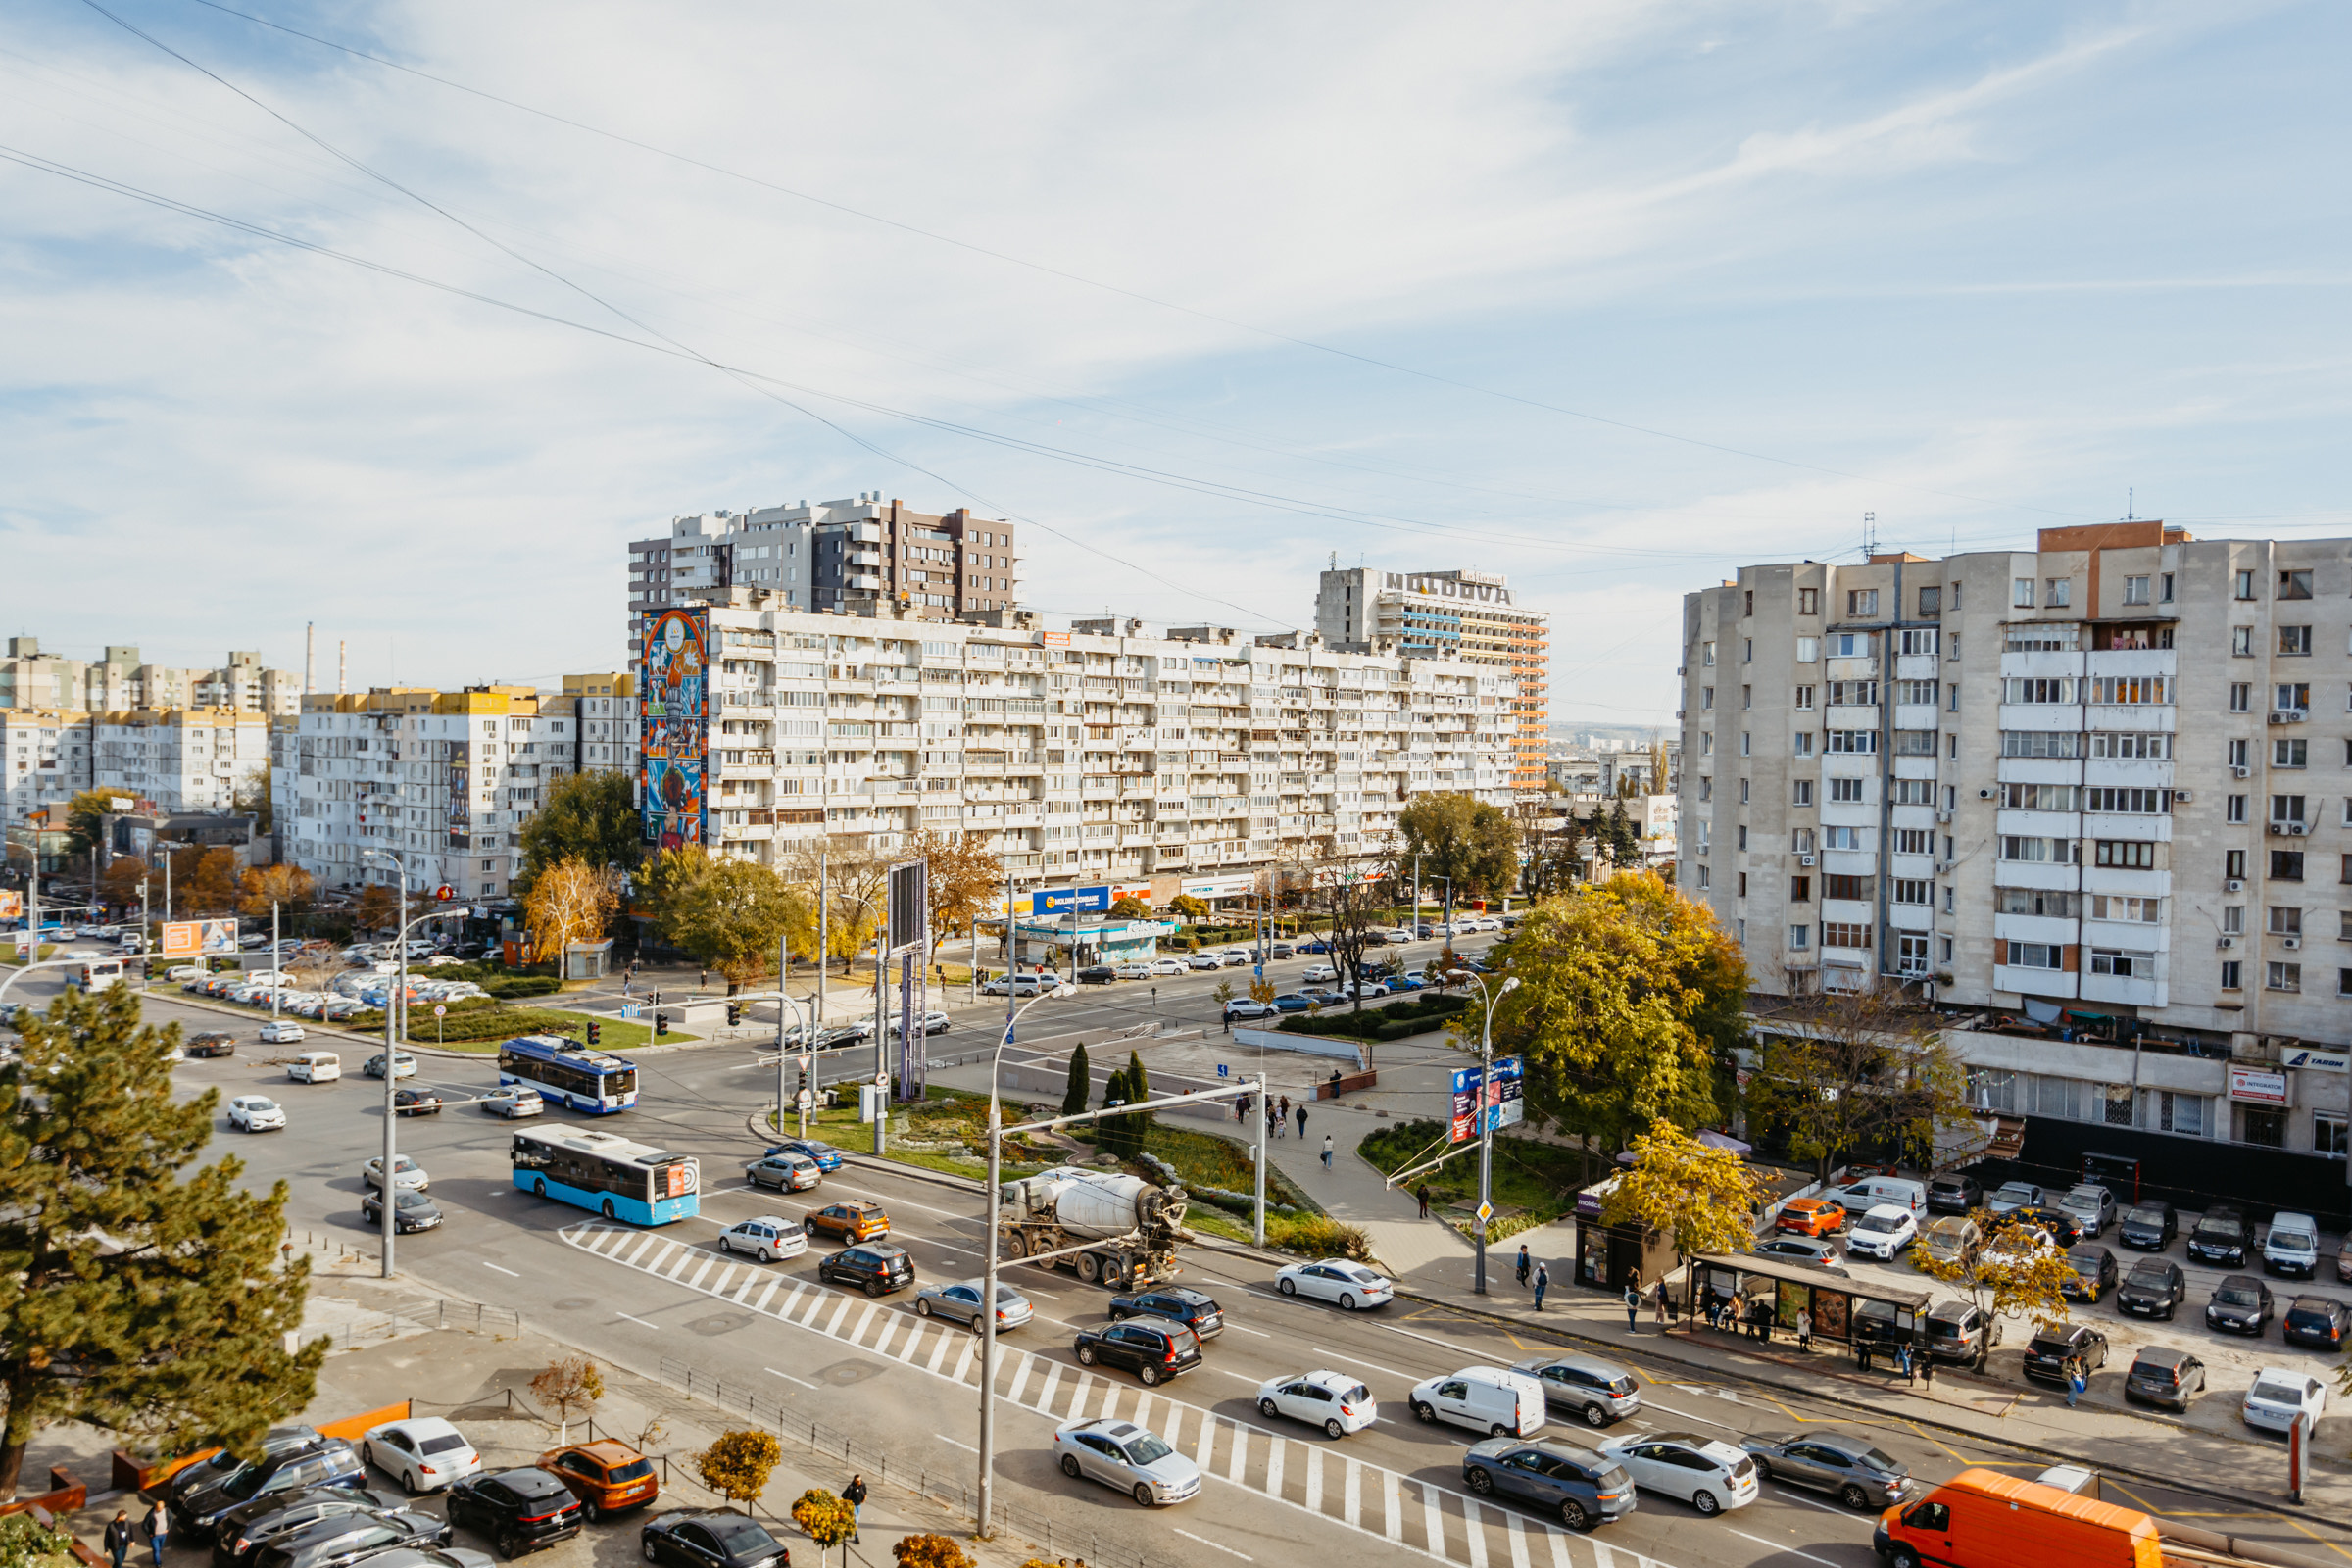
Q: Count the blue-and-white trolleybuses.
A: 1